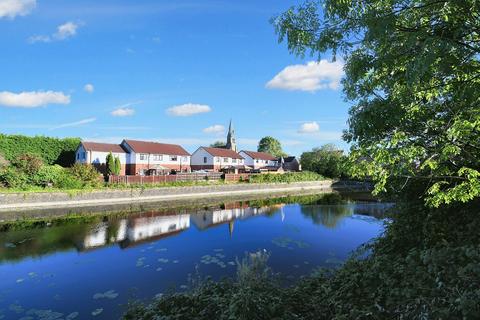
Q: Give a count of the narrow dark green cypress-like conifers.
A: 2